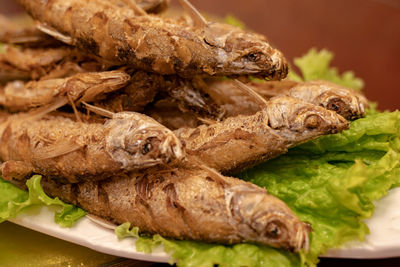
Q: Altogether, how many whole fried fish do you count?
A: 5